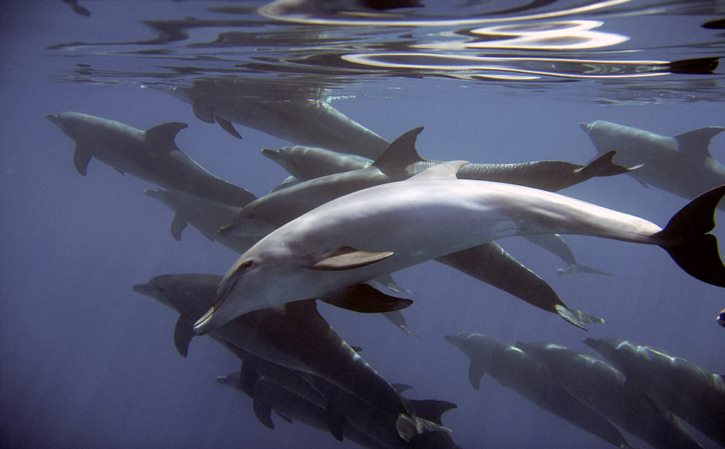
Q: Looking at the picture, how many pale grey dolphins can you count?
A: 1